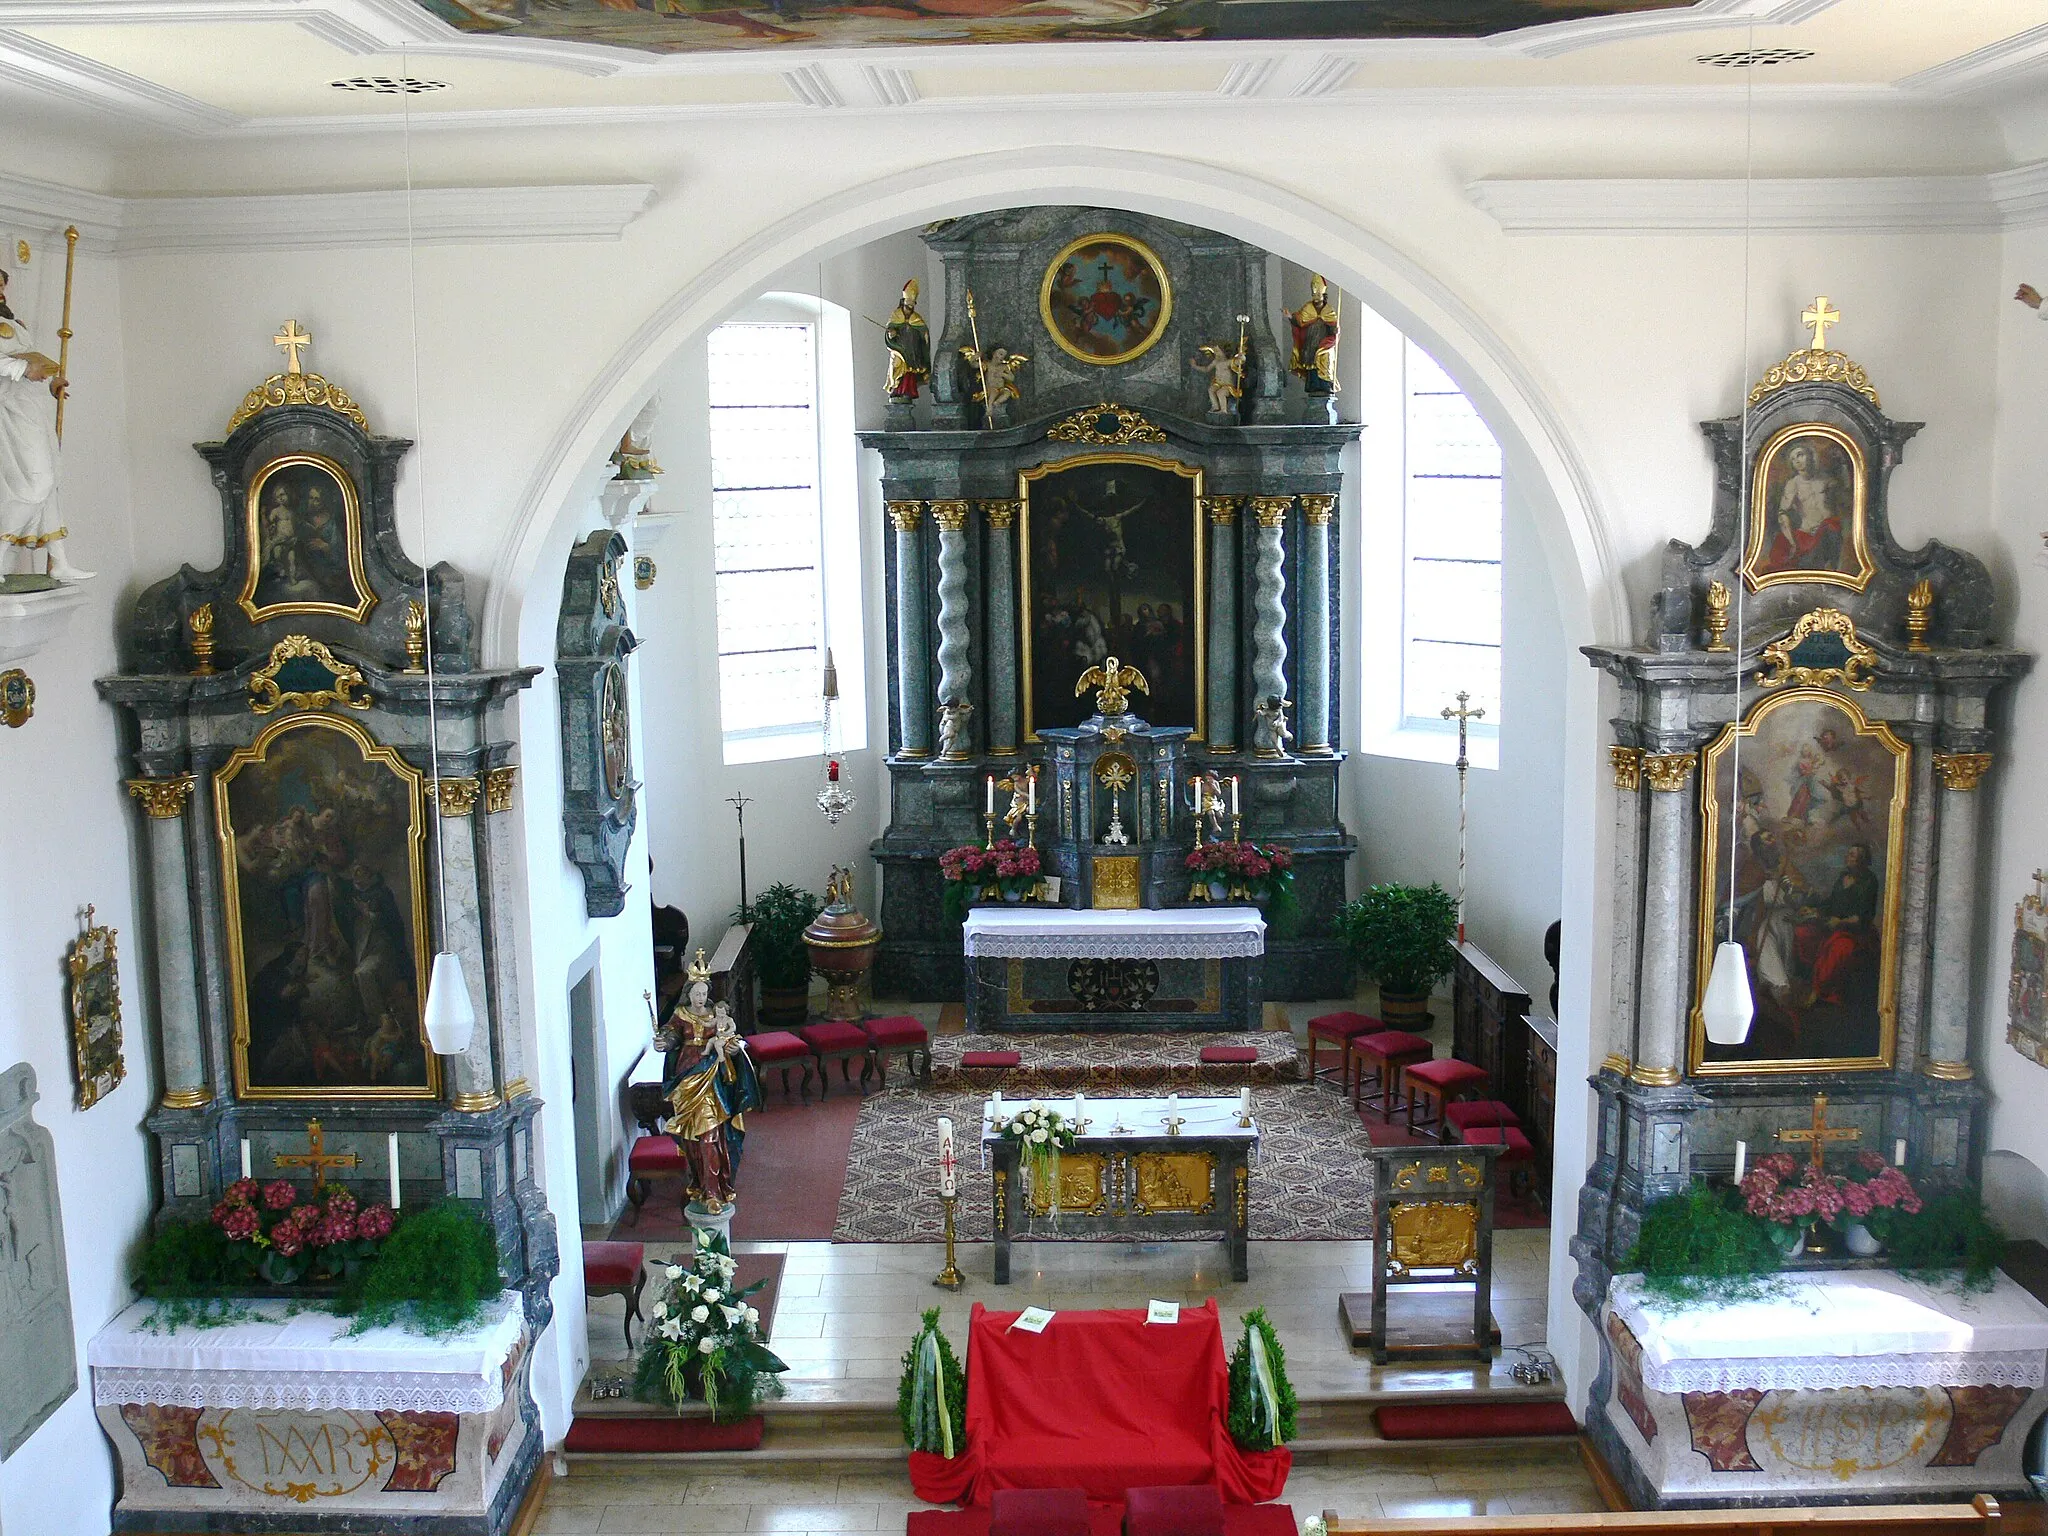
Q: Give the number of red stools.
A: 10